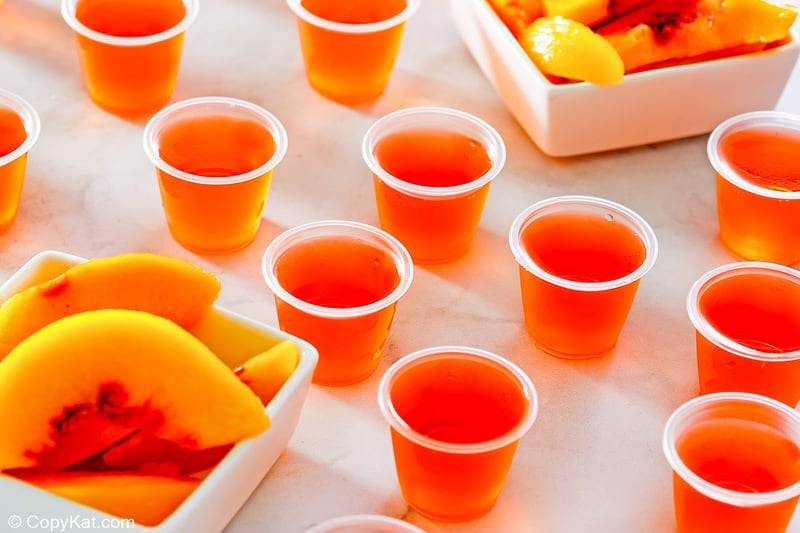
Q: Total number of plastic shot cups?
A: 12